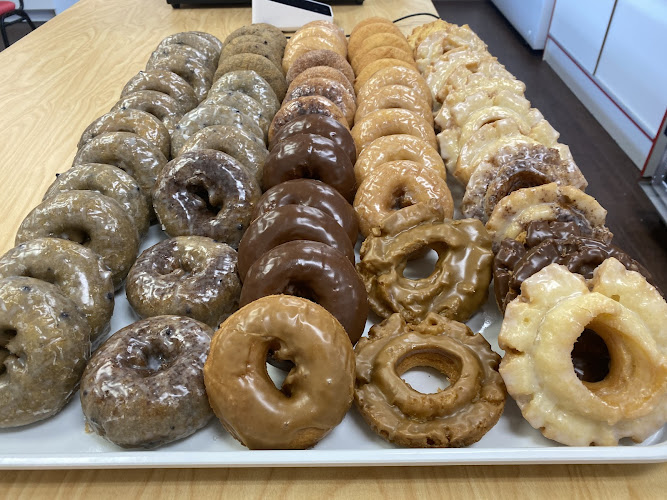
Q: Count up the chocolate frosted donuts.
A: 7